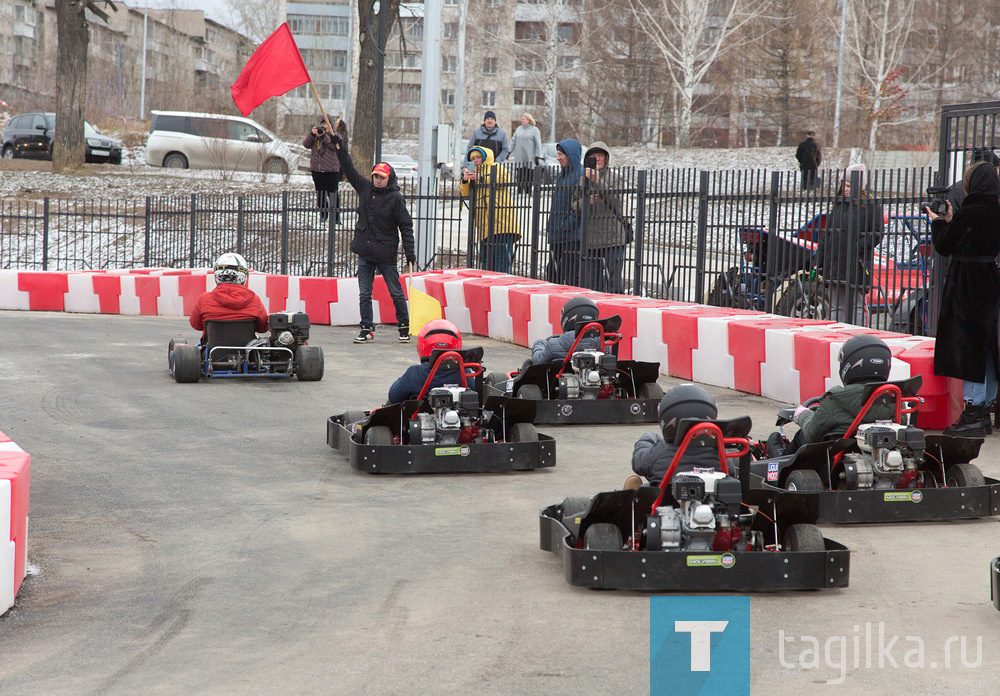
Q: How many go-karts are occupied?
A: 5